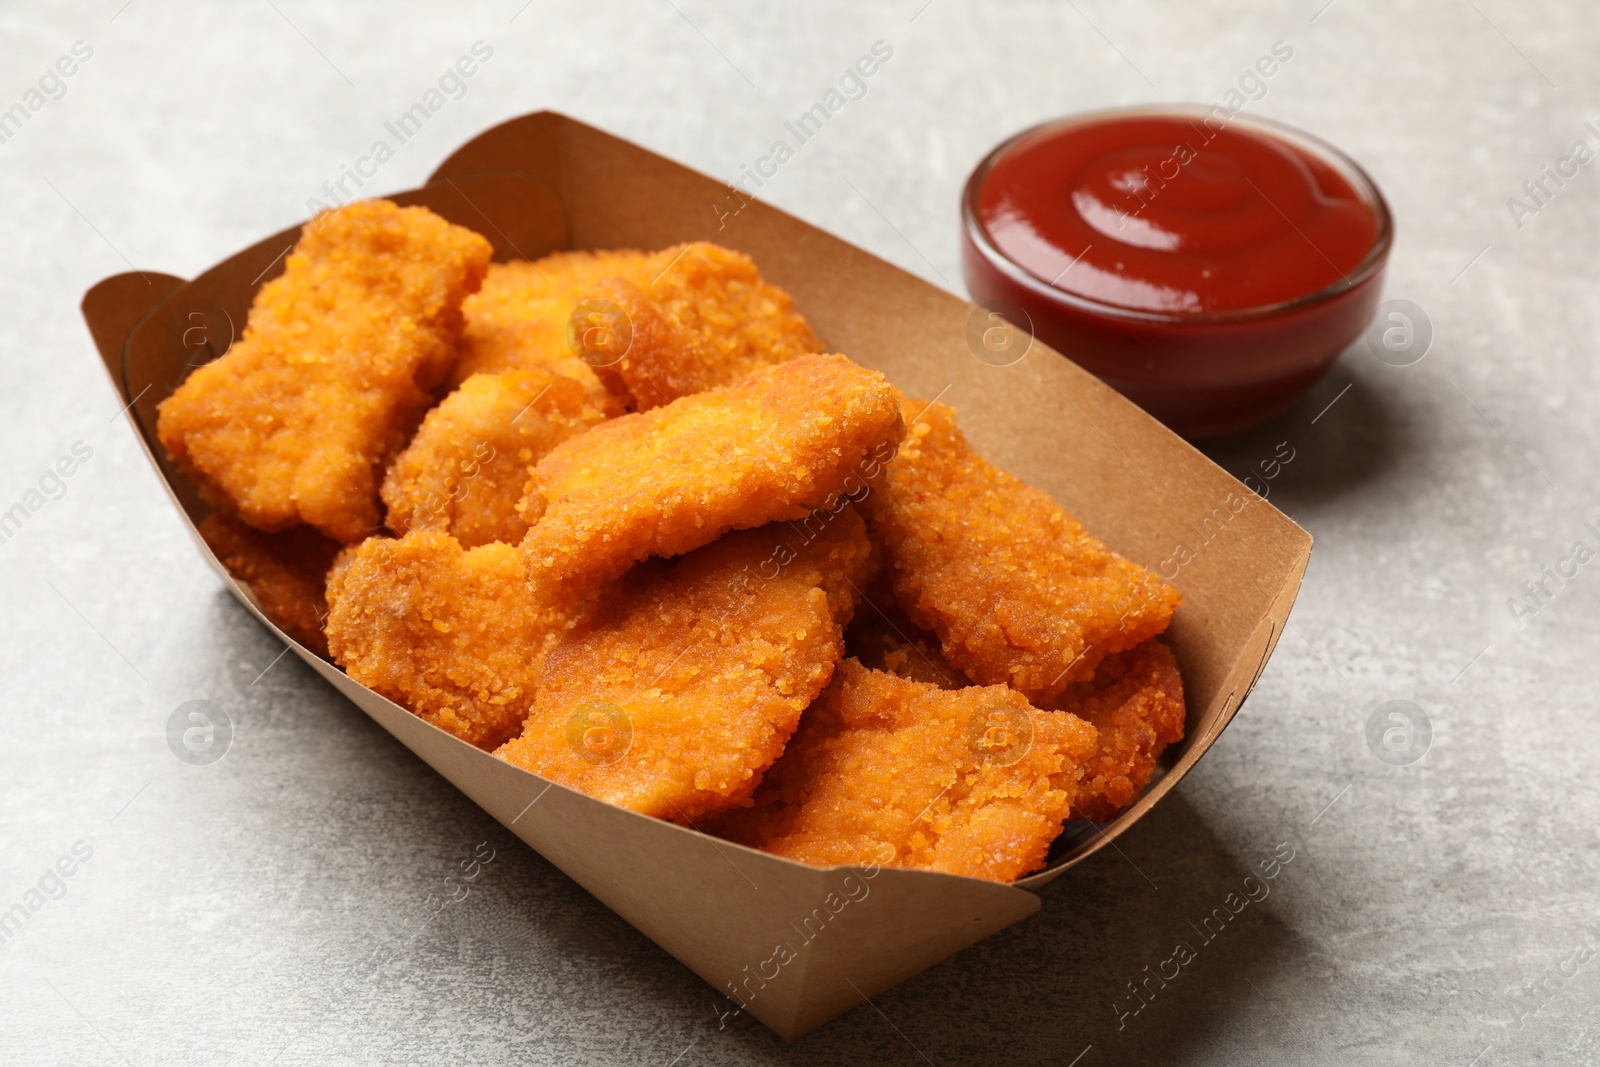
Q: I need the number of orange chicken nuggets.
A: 11